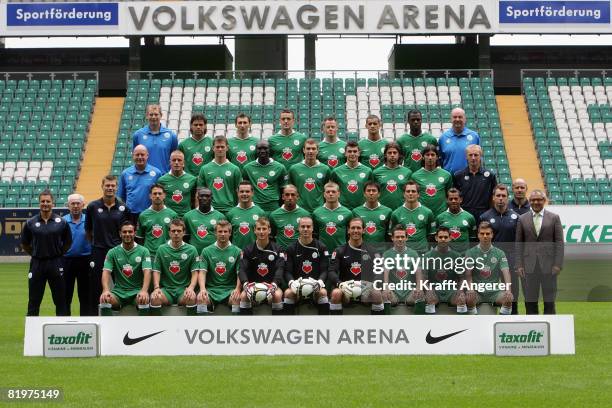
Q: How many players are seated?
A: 9